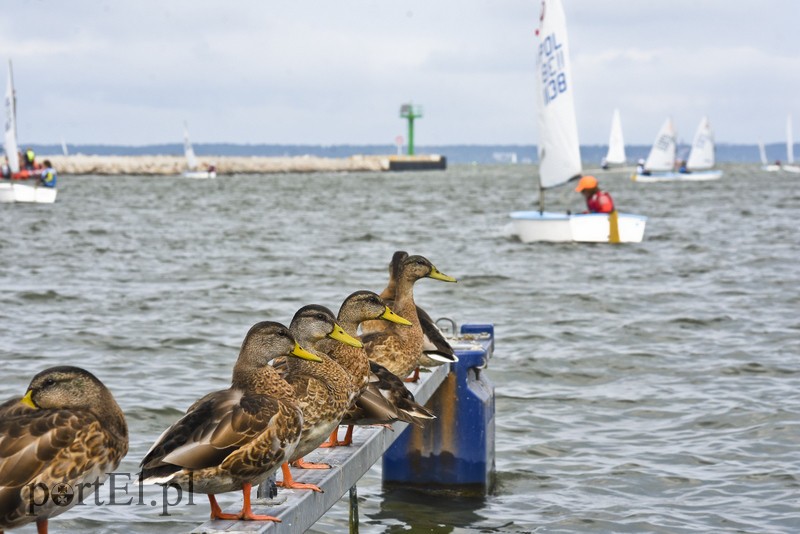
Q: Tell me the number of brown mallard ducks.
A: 6